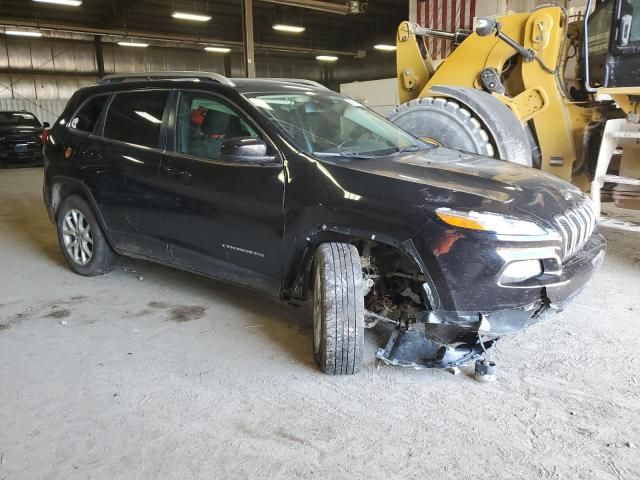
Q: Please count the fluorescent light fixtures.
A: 8